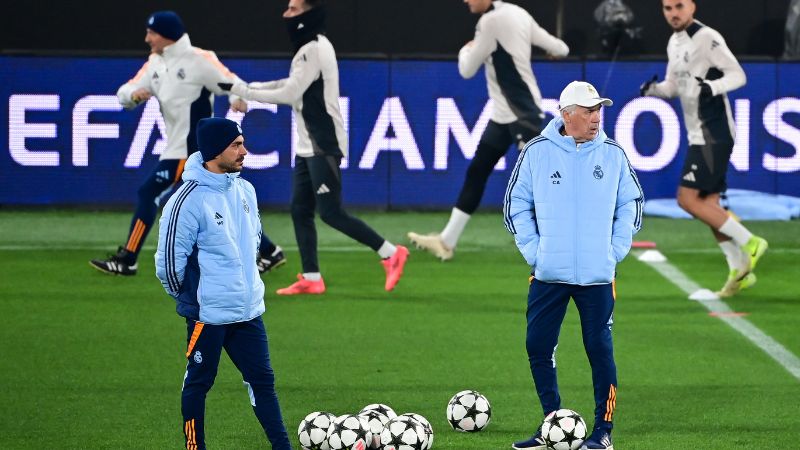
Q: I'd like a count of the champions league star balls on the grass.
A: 8